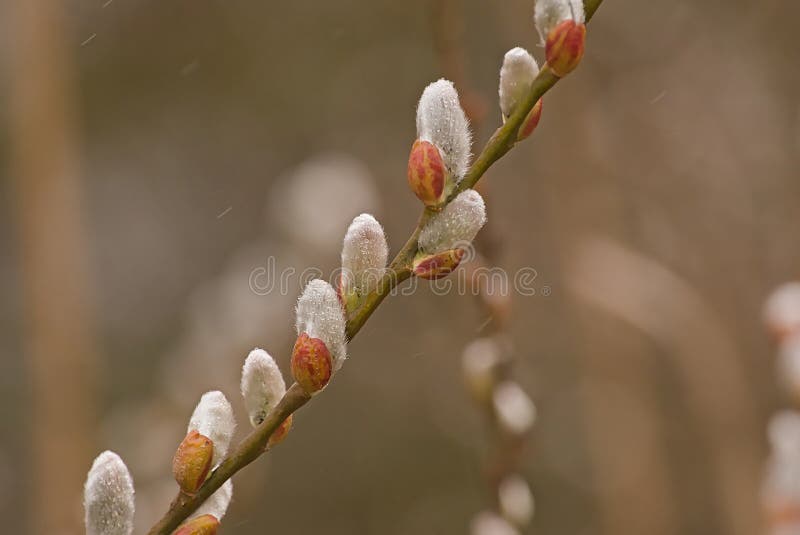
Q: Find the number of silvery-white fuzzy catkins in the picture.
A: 10